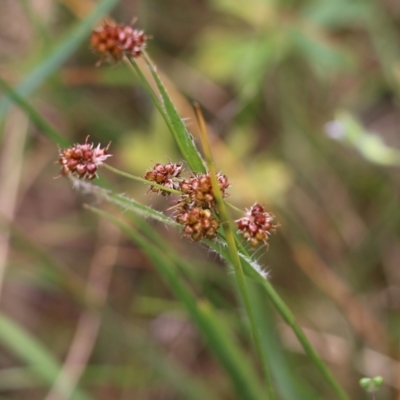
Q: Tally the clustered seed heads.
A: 6